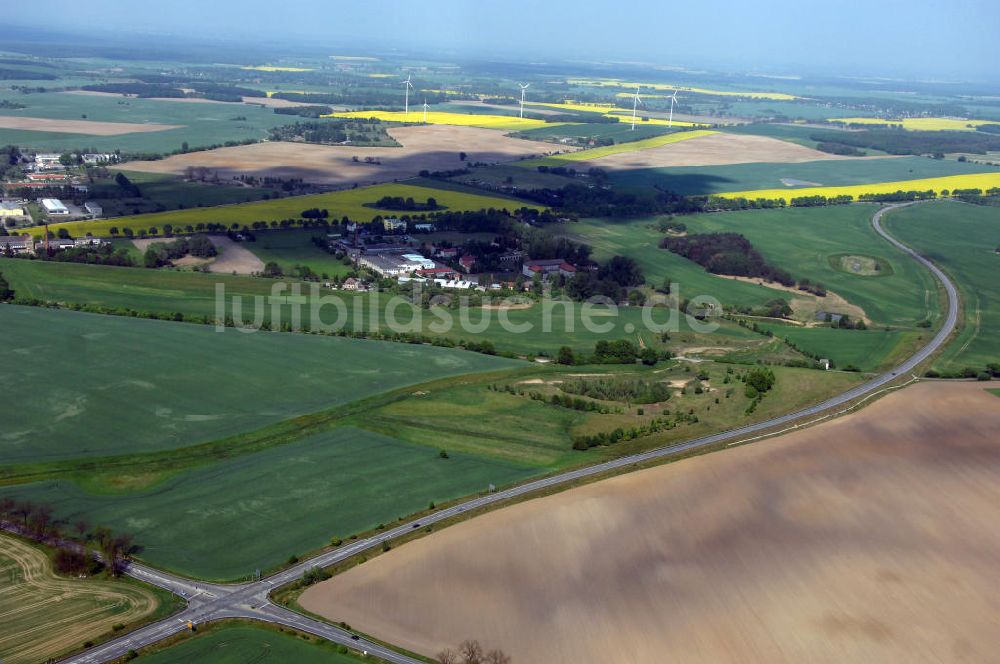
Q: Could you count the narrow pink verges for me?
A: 0